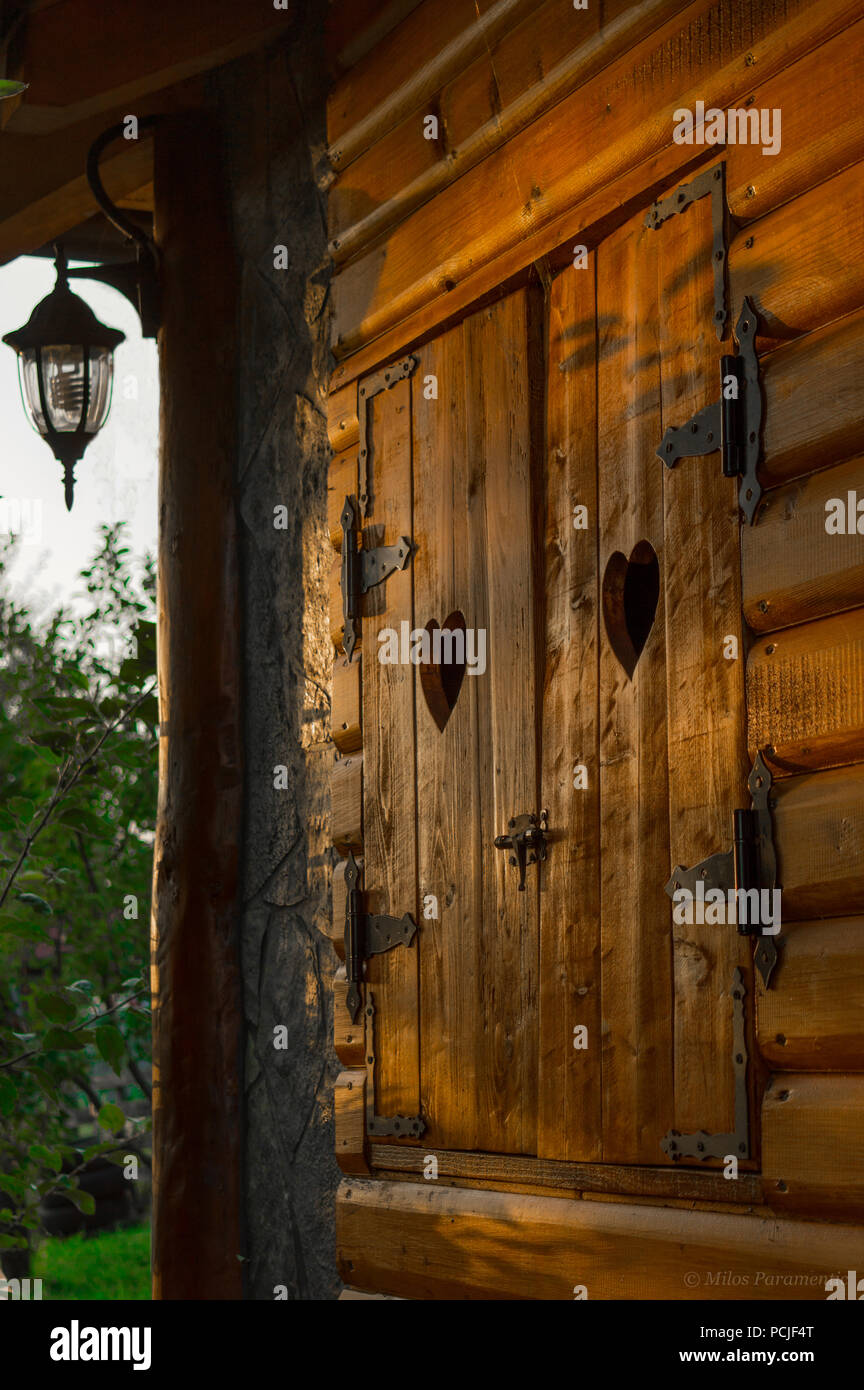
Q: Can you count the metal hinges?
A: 4